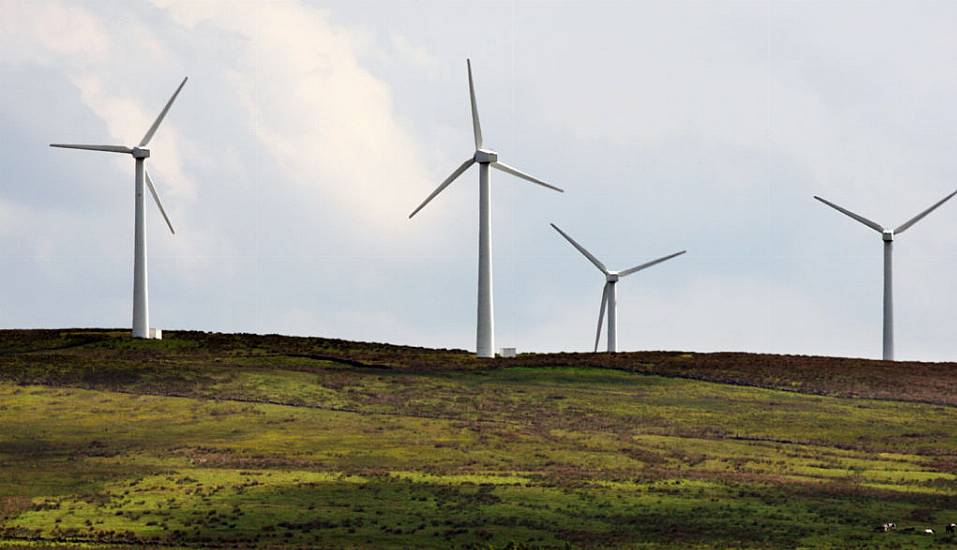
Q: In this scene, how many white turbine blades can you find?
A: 11